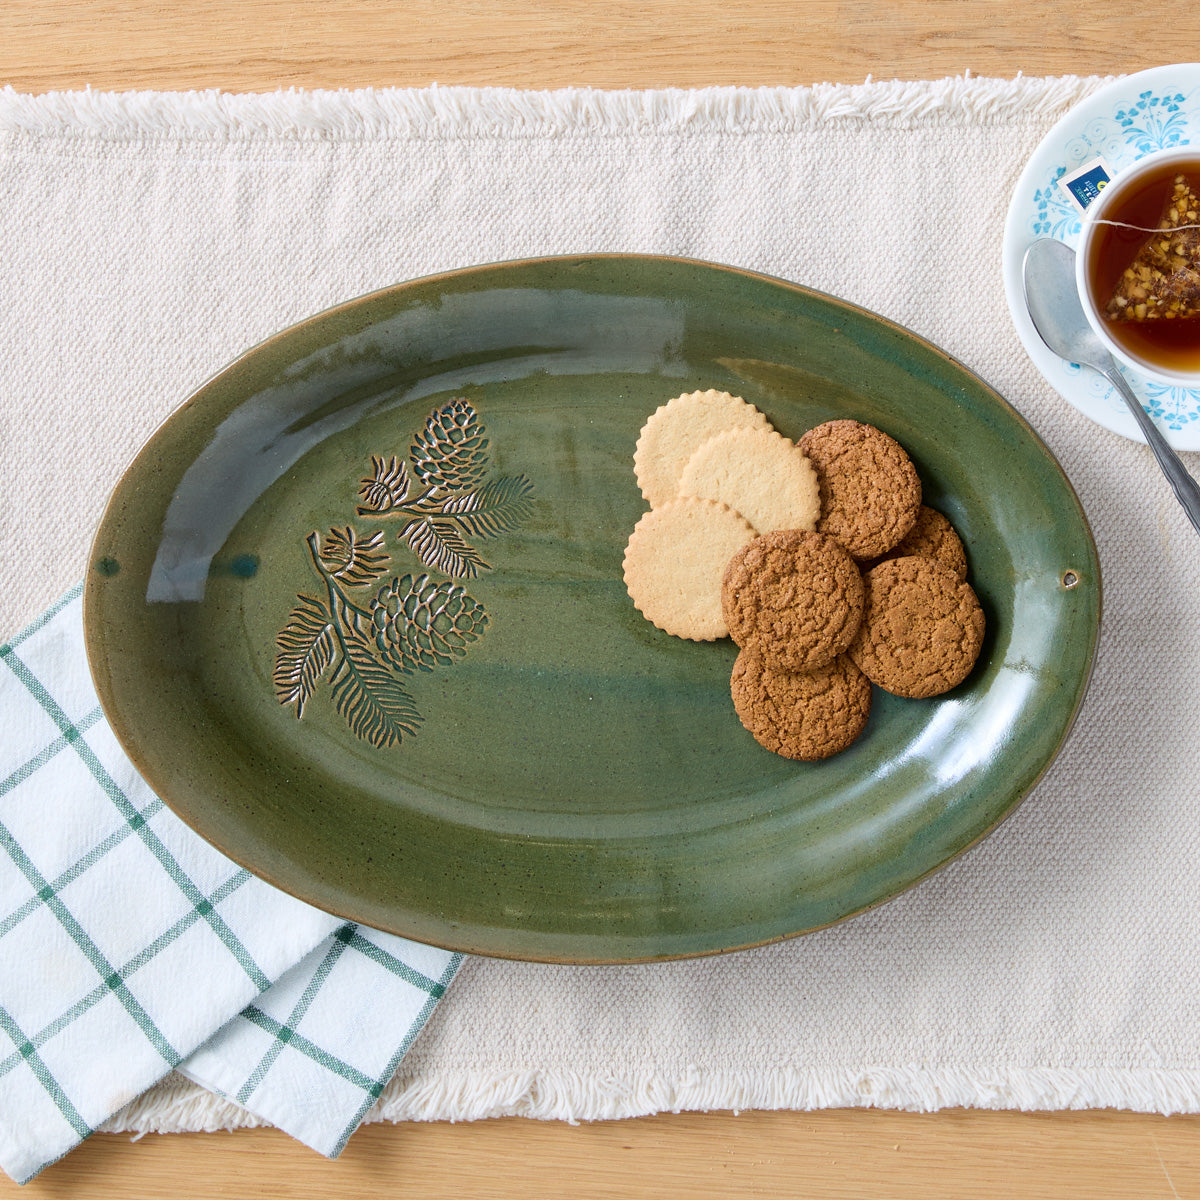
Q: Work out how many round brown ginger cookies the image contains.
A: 5